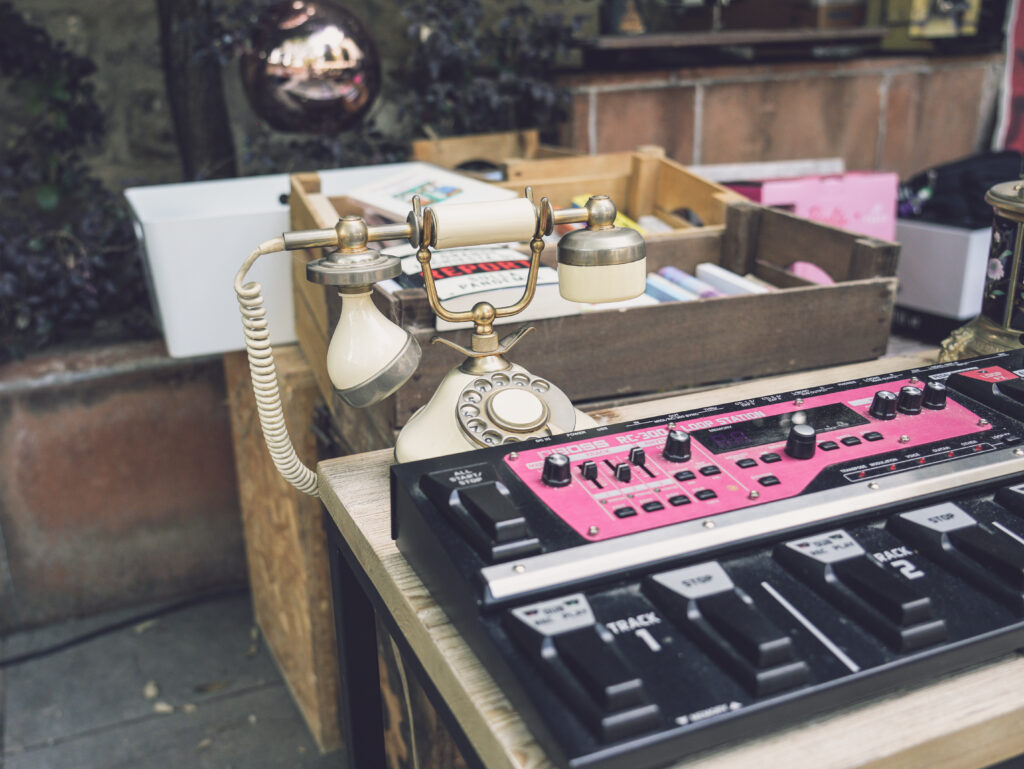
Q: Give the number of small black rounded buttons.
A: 12